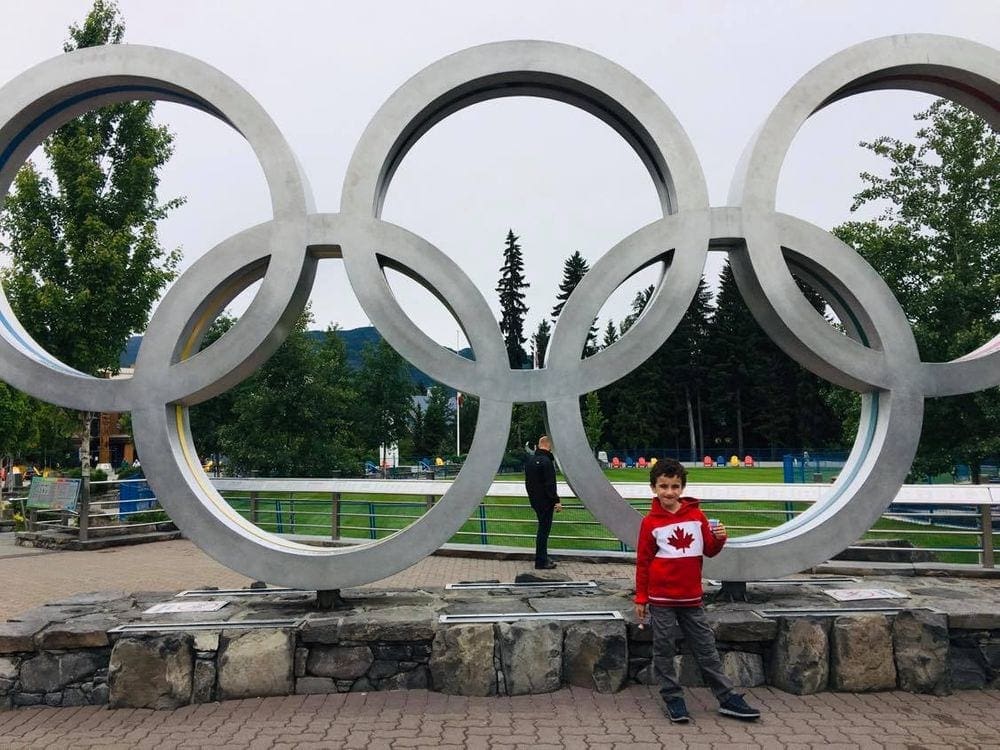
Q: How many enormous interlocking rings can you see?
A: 5